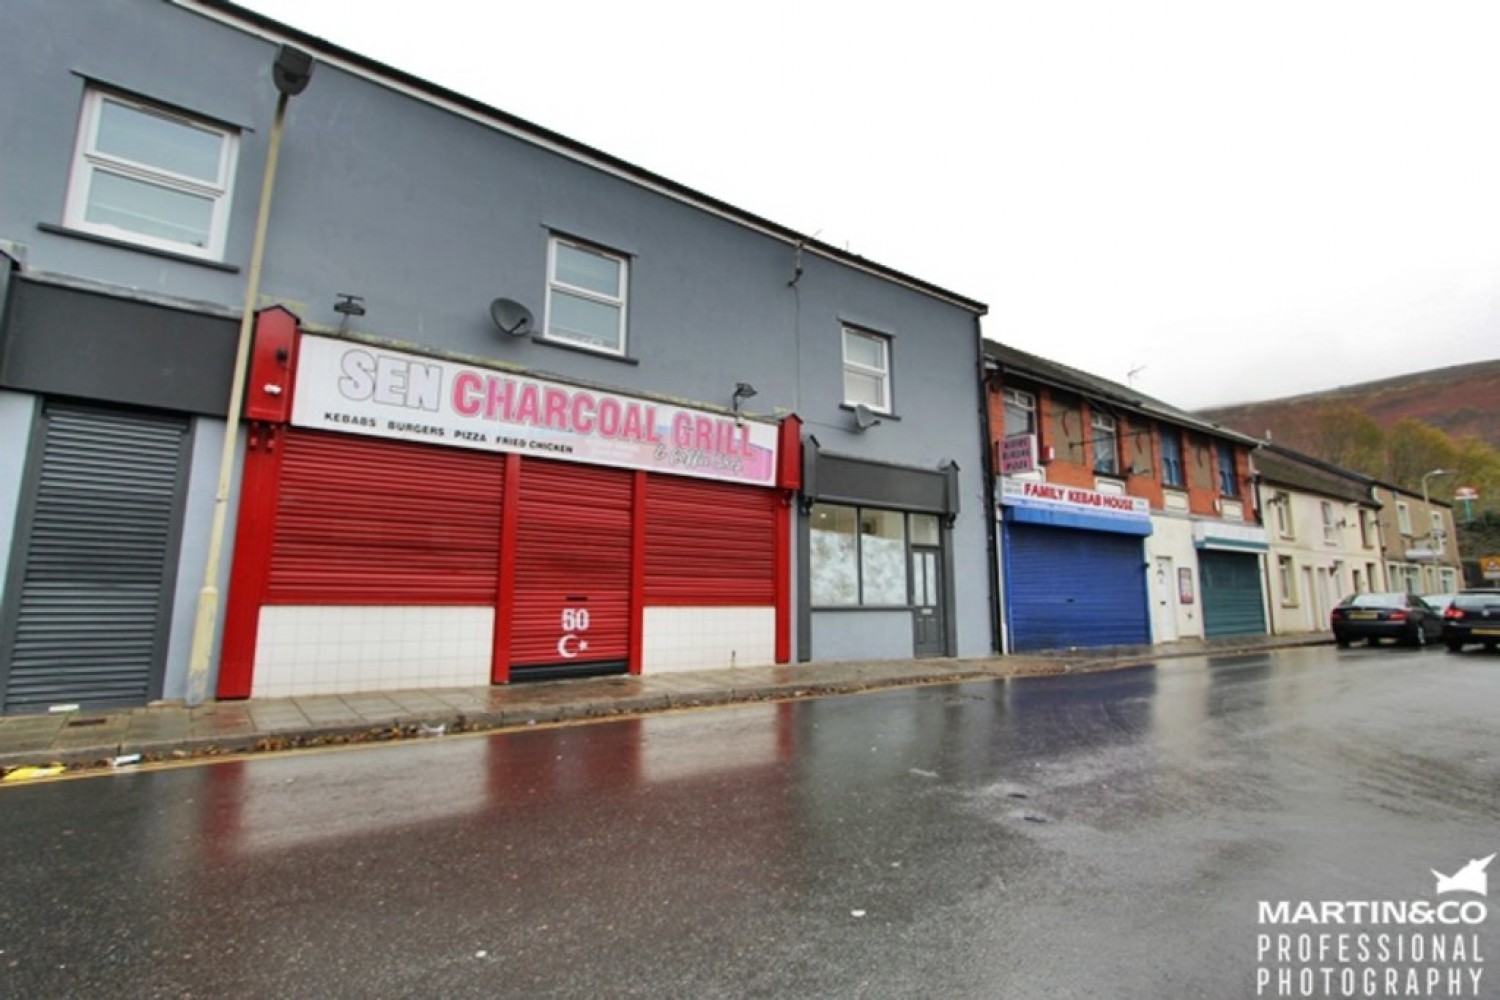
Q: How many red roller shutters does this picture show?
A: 3